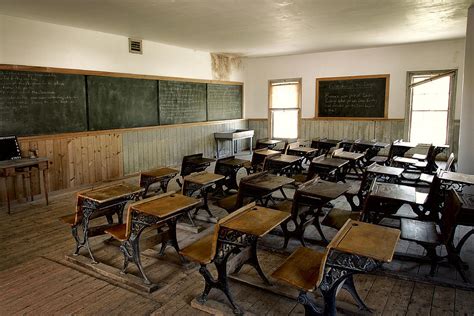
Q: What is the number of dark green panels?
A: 5